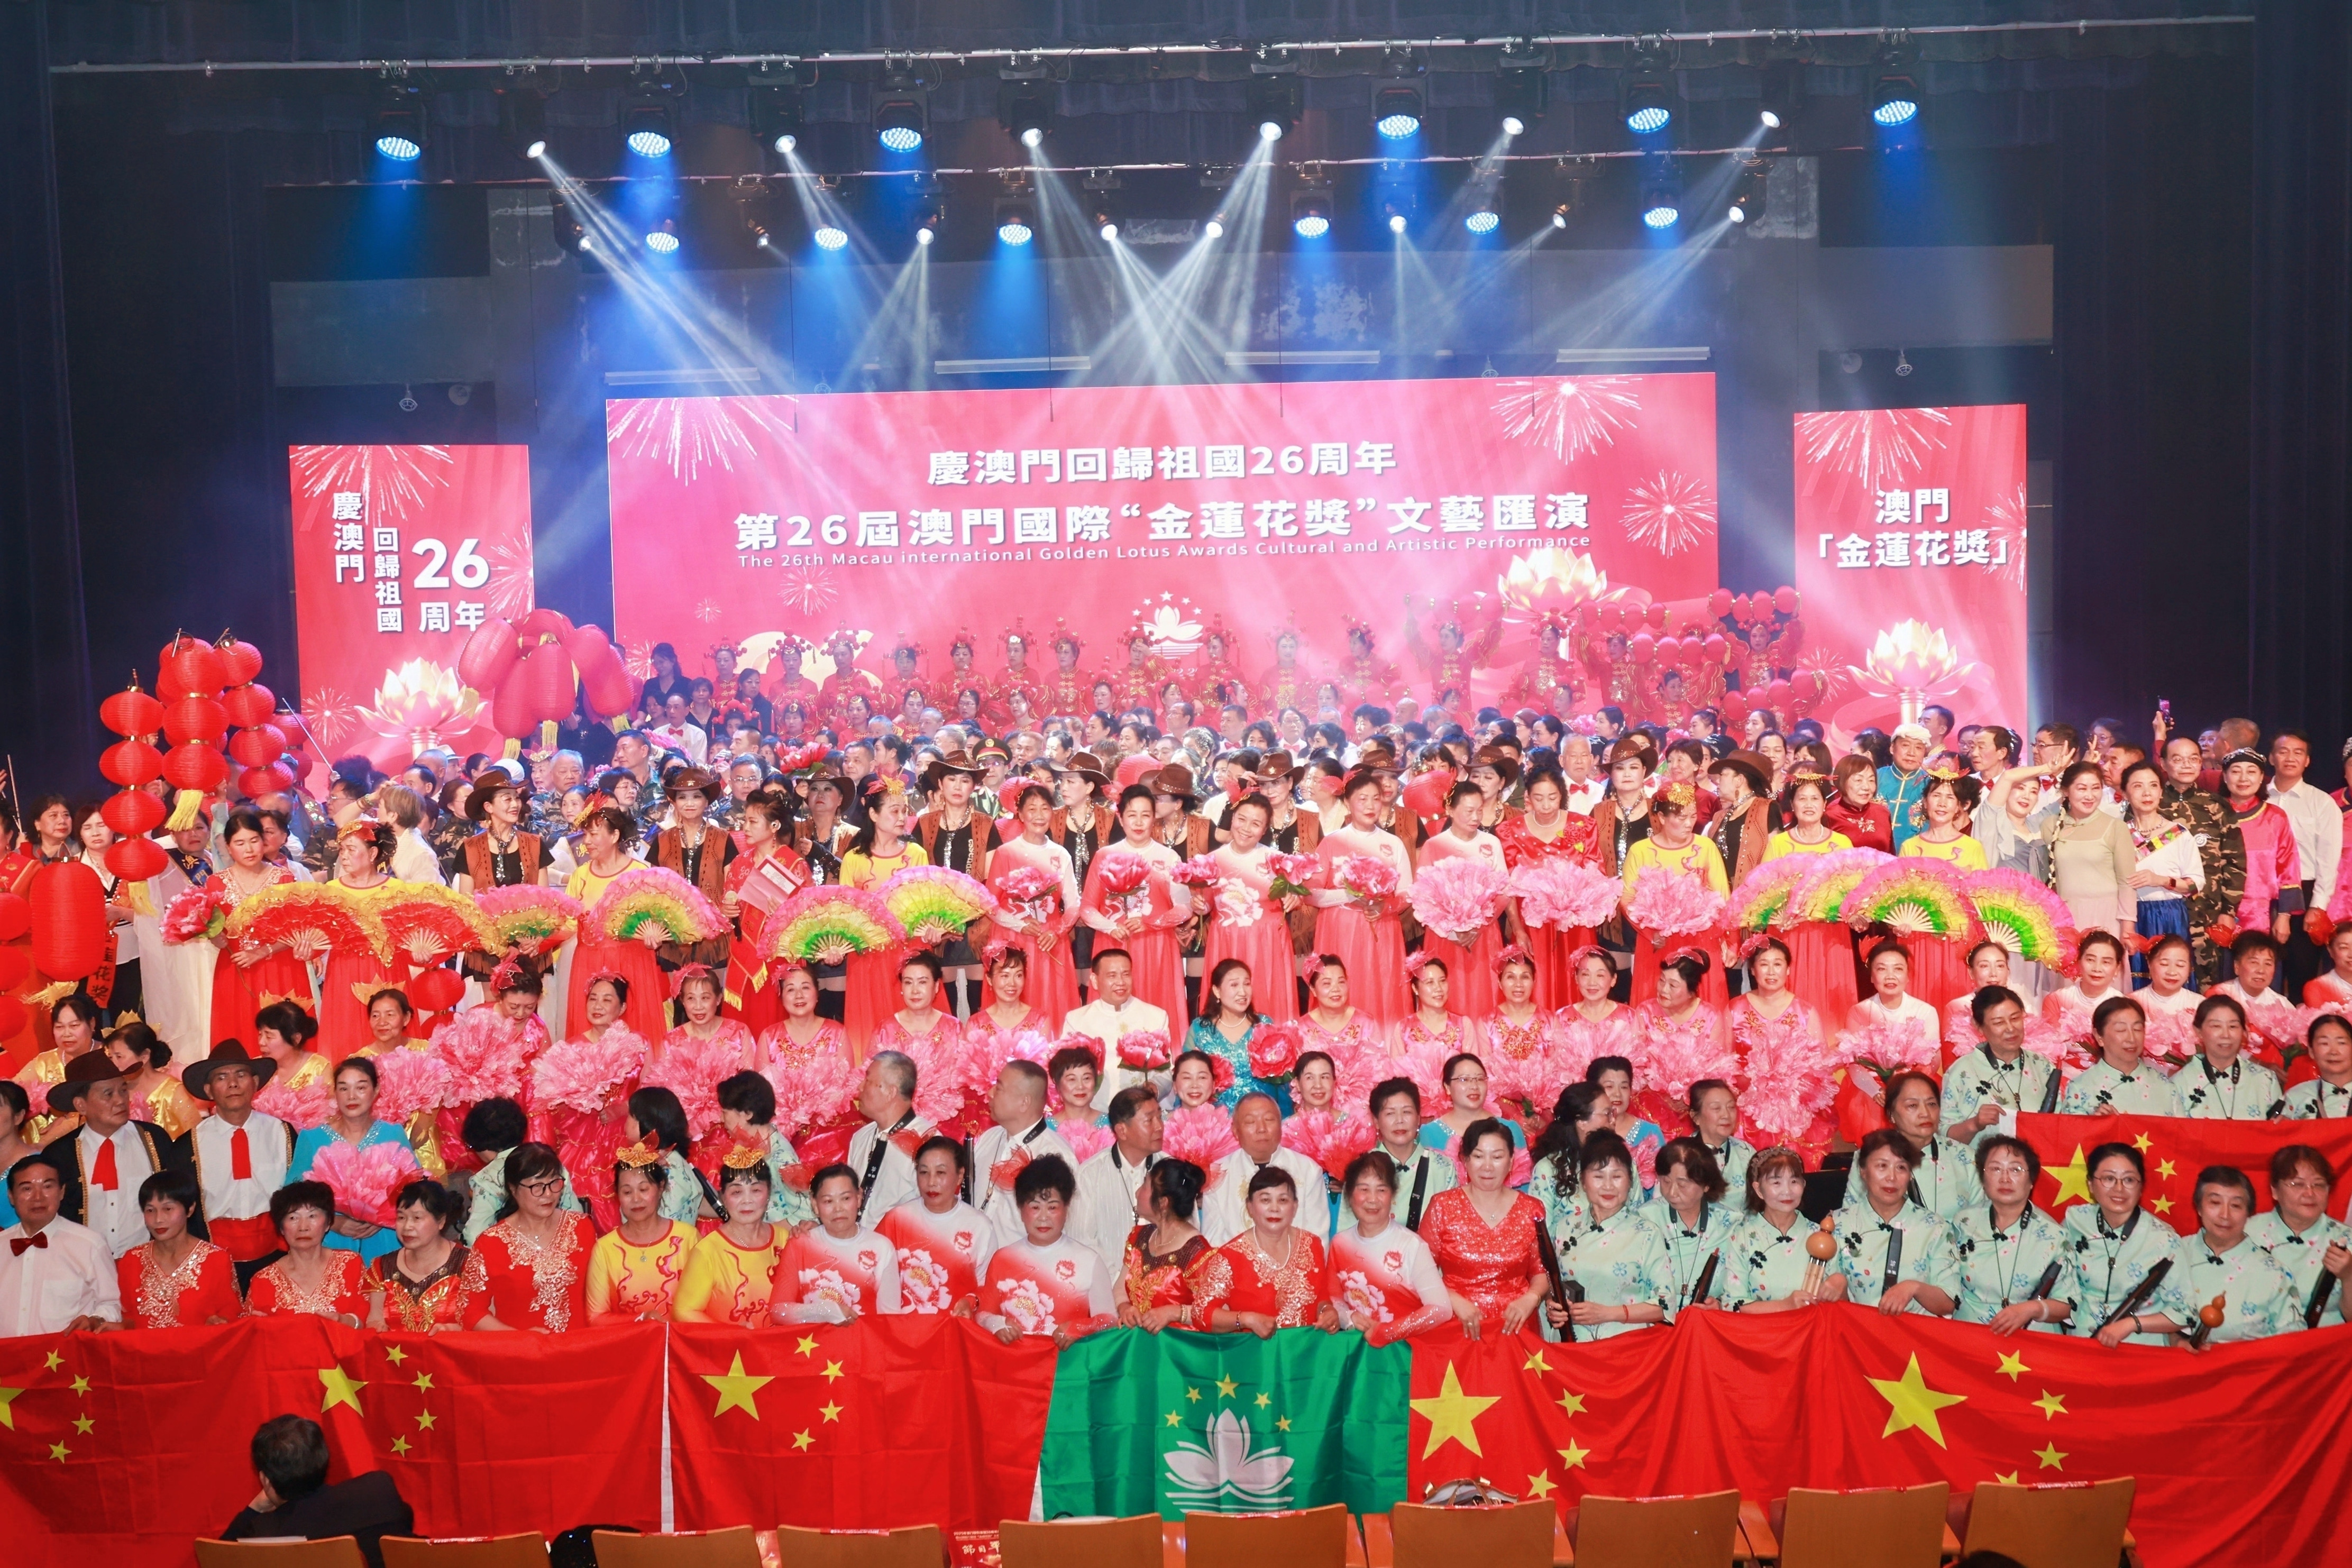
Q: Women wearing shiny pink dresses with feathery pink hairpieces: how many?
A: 12